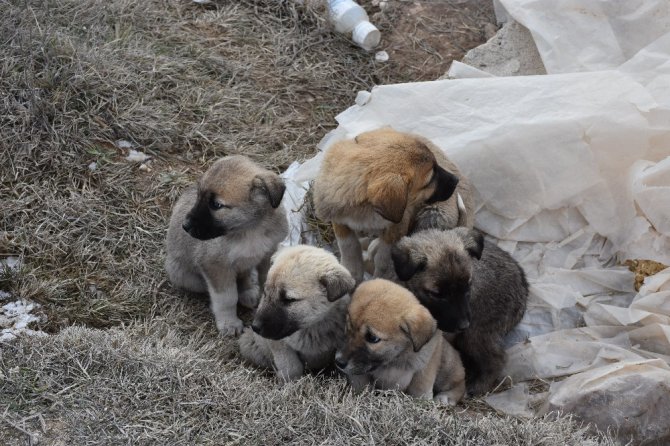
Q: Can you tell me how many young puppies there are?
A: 5